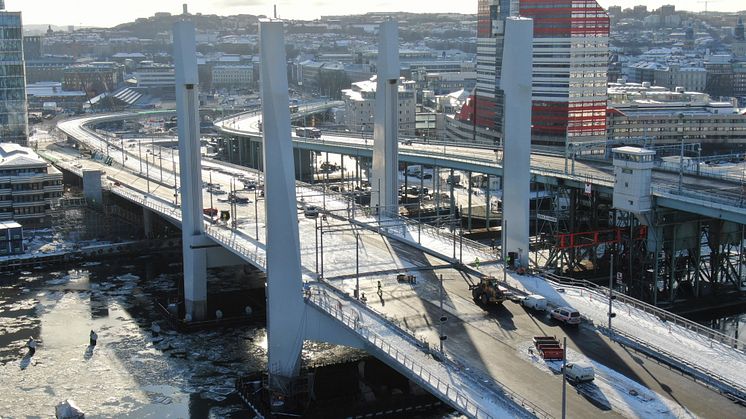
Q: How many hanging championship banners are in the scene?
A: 0